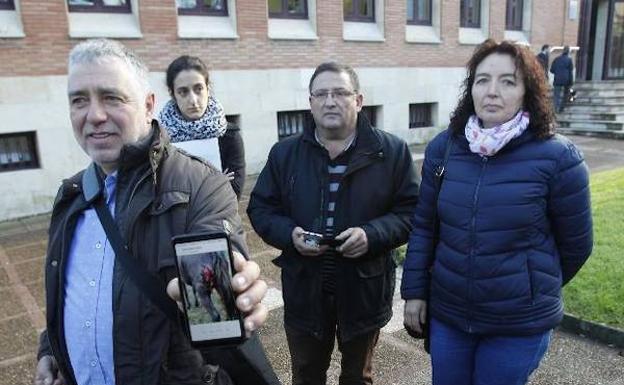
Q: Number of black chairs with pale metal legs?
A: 0